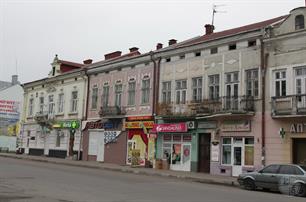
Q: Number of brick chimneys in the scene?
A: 6